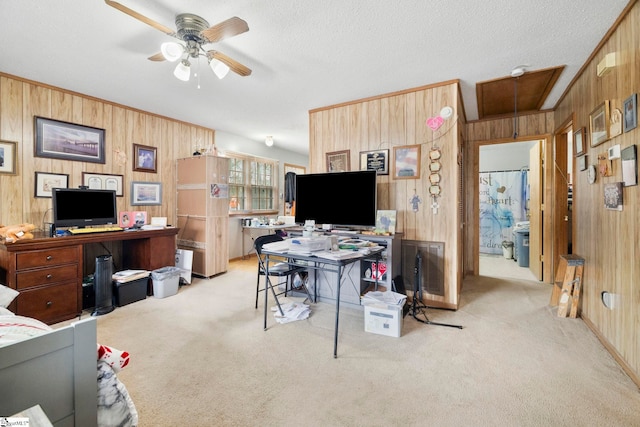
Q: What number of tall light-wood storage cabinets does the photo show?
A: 1